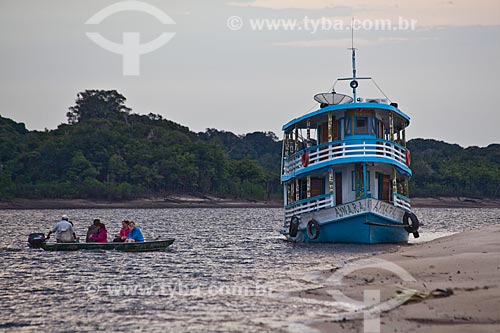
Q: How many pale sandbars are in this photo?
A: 1